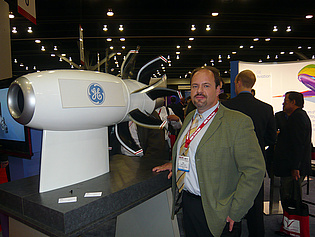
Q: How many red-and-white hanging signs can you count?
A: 2